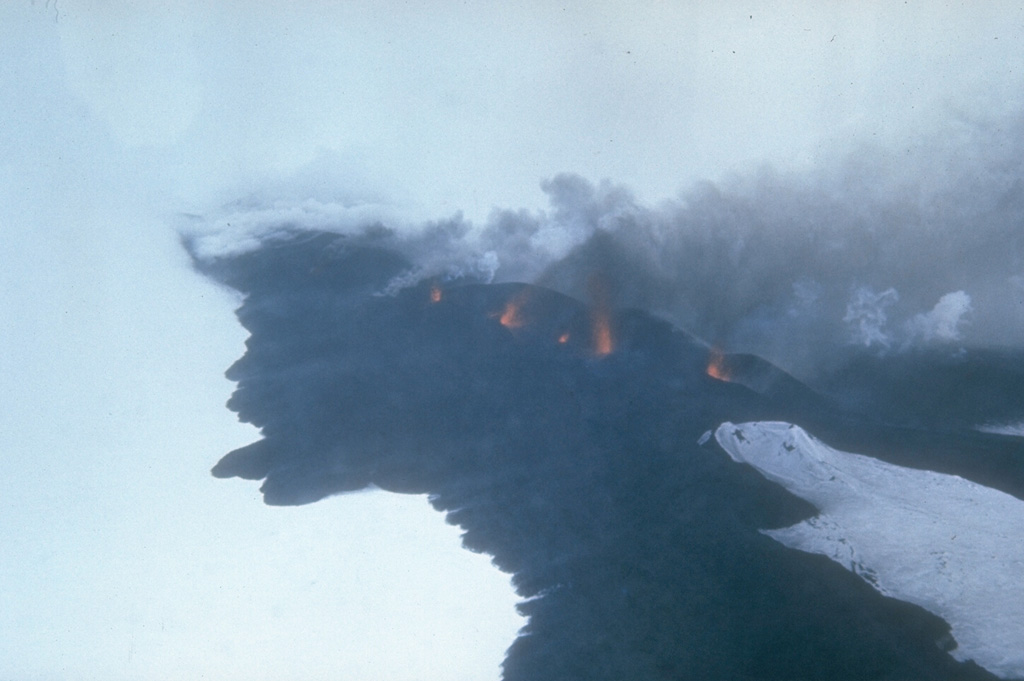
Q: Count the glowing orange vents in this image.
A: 5